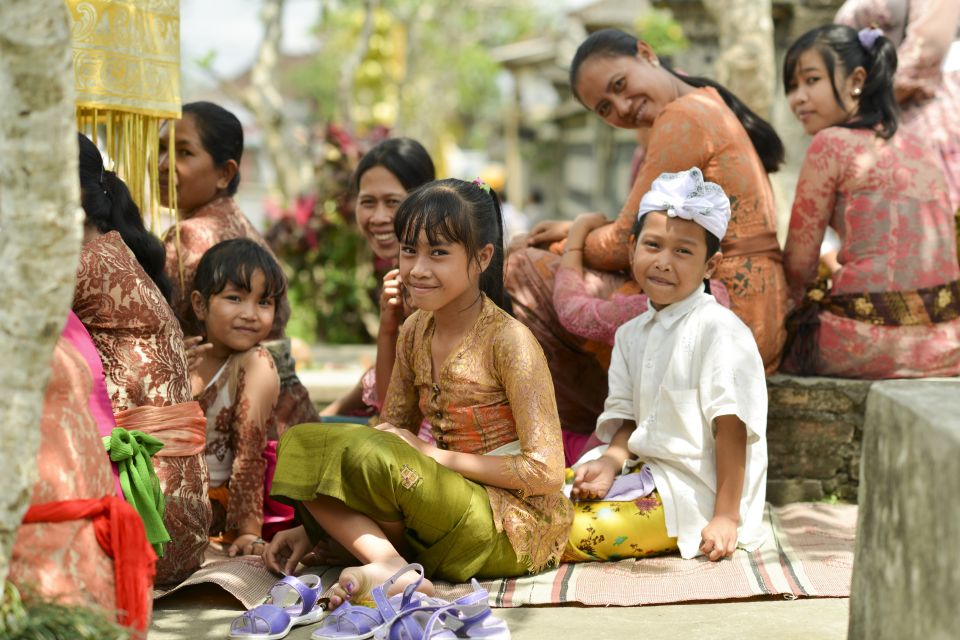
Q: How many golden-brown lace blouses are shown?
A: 1